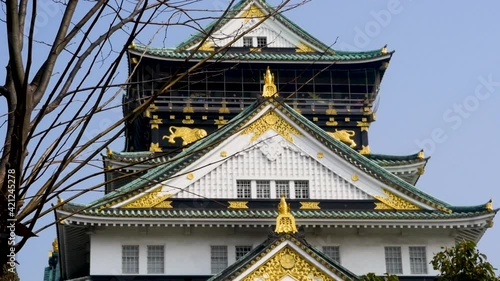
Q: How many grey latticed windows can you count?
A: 13